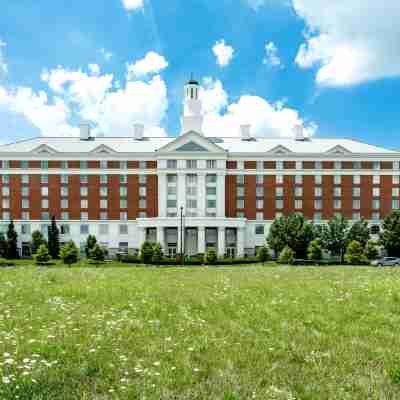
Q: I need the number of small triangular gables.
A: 4